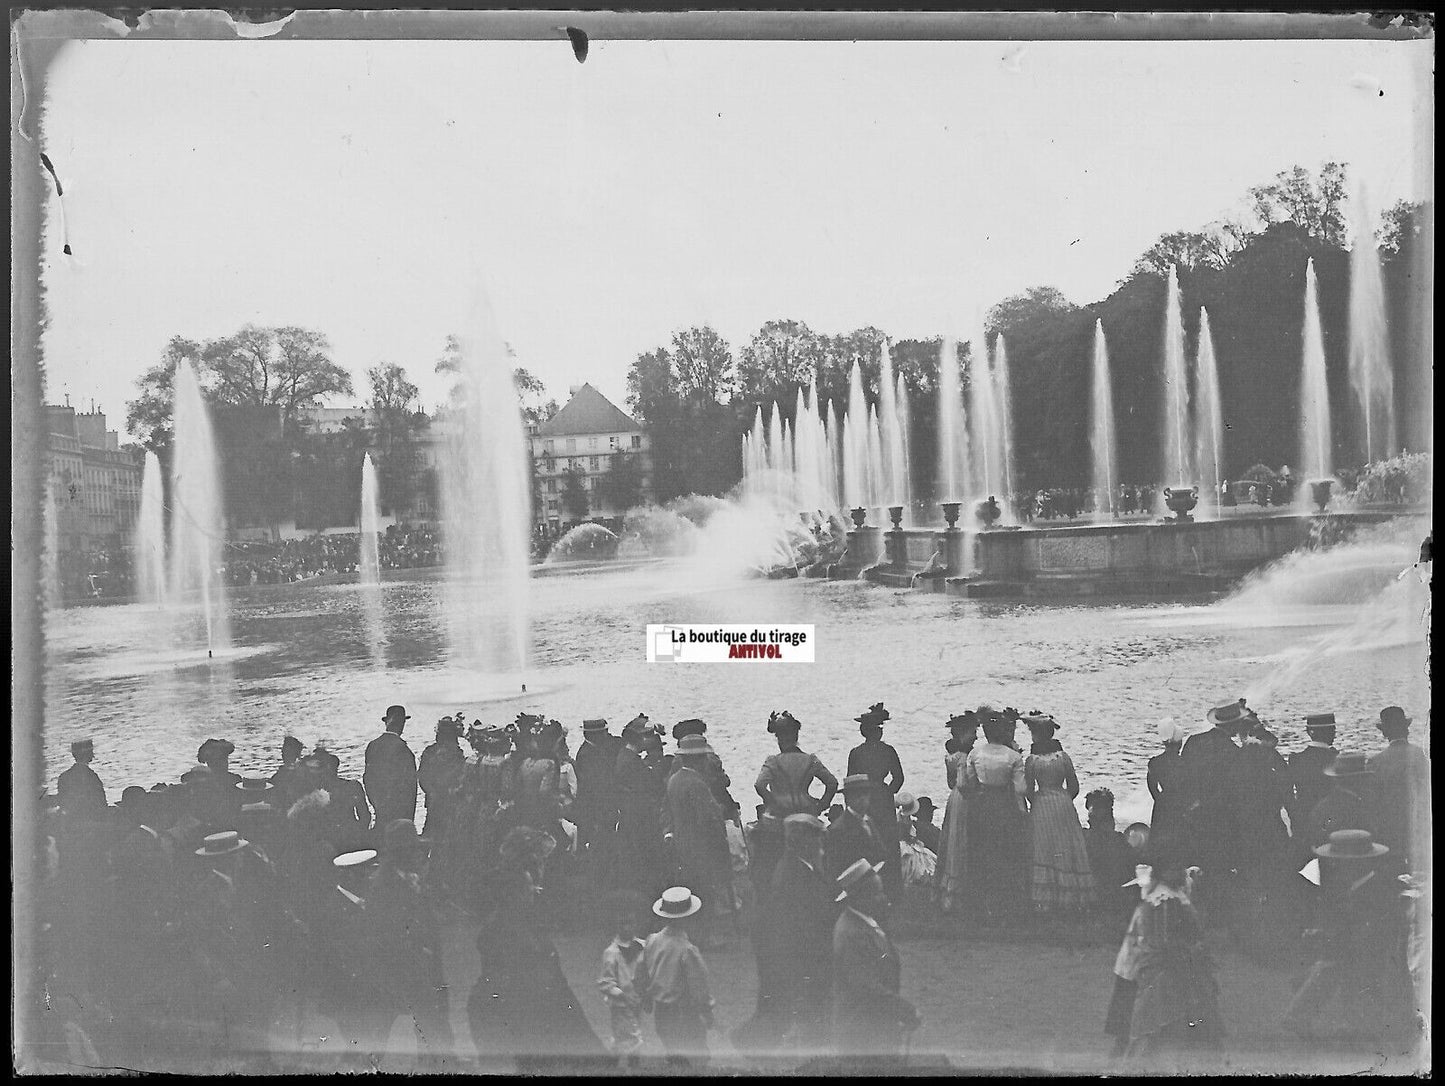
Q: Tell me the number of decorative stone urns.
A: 6